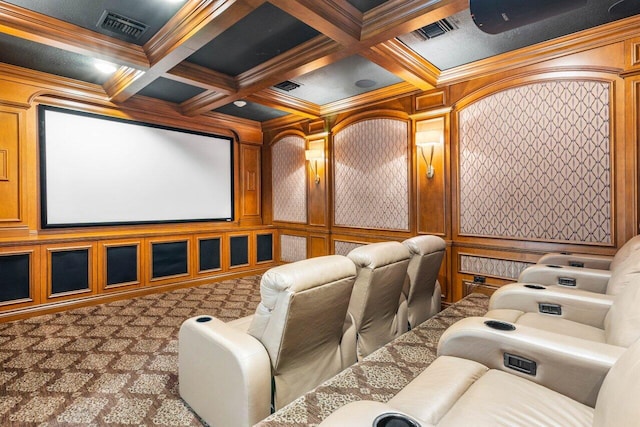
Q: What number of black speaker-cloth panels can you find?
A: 7